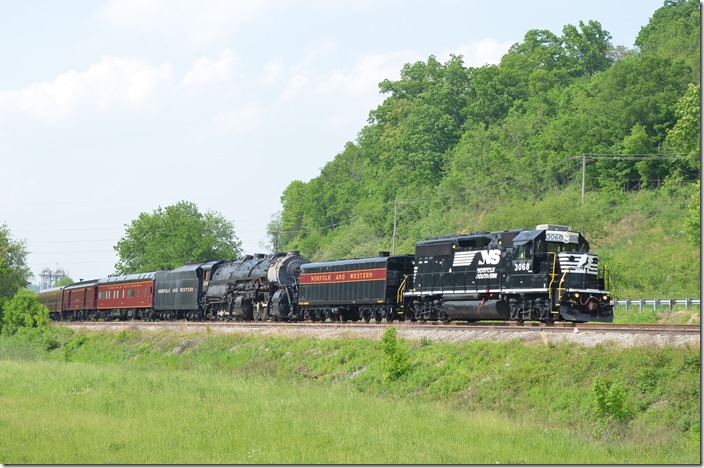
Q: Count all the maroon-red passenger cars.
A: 2